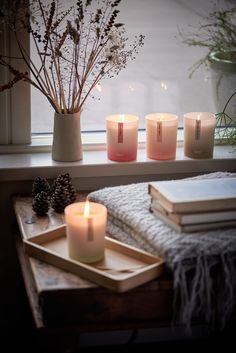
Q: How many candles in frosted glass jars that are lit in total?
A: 4